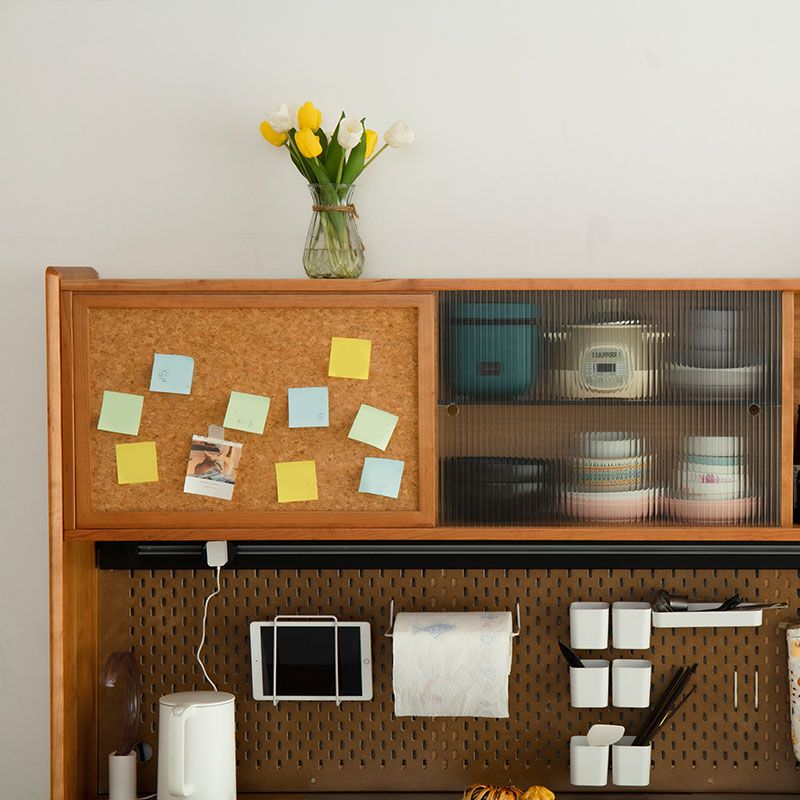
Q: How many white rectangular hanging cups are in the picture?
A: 6